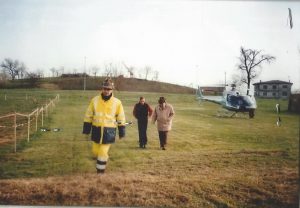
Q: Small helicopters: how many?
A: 1